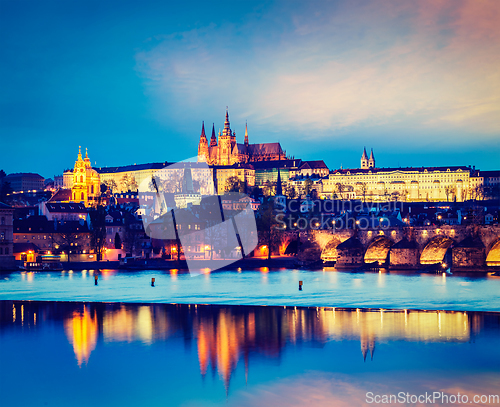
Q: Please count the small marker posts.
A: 3